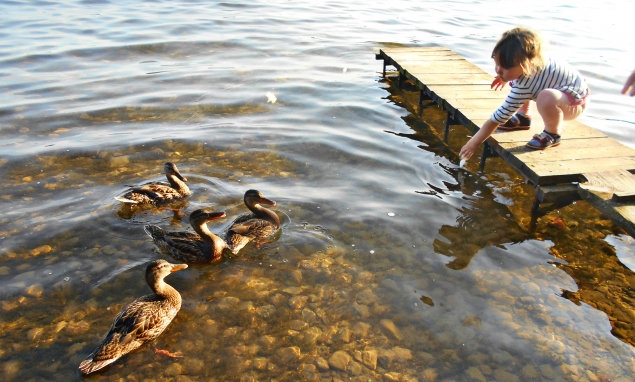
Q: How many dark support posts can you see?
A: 6